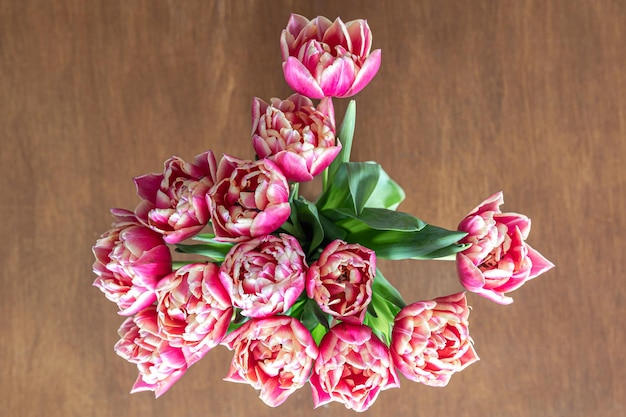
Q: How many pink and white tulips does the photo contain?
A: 13